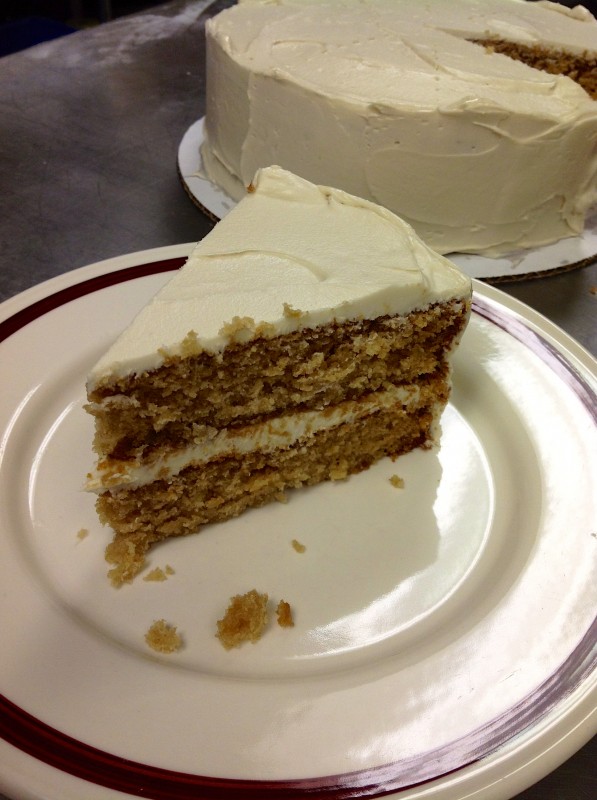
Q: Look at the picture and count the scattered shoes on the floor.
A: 0